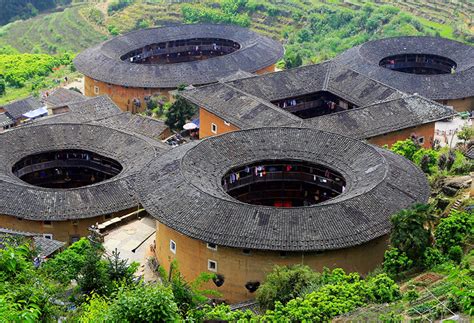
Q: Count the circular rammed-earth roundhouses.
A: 4